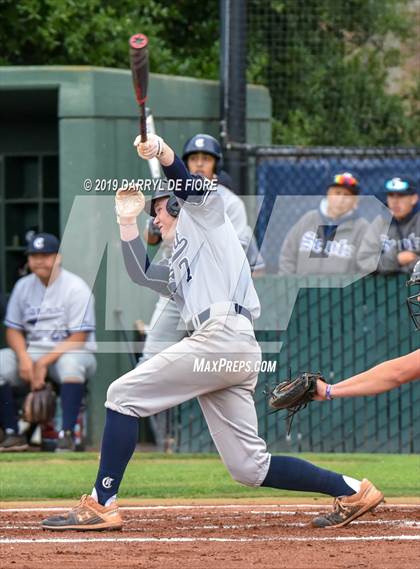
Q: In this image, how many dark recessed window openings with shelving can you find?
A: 1